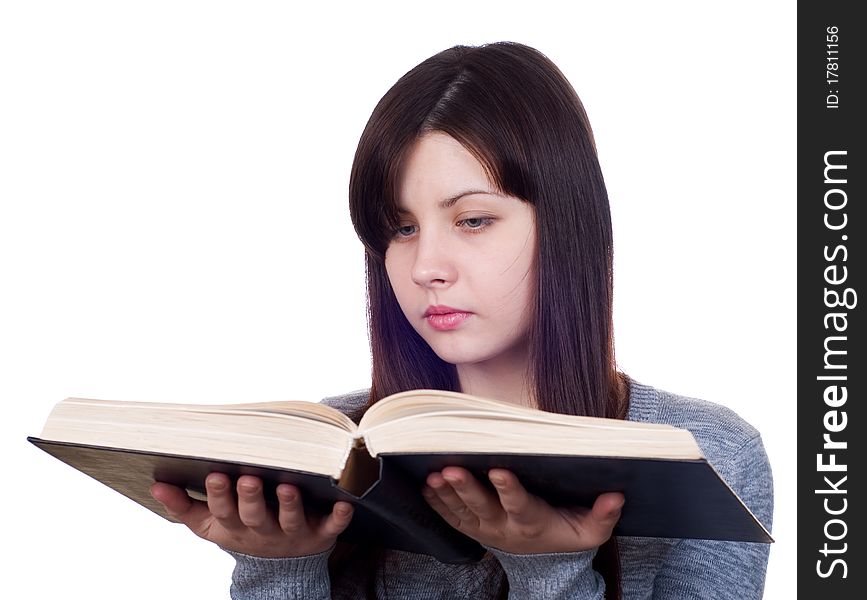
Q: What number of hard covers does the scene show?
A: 2